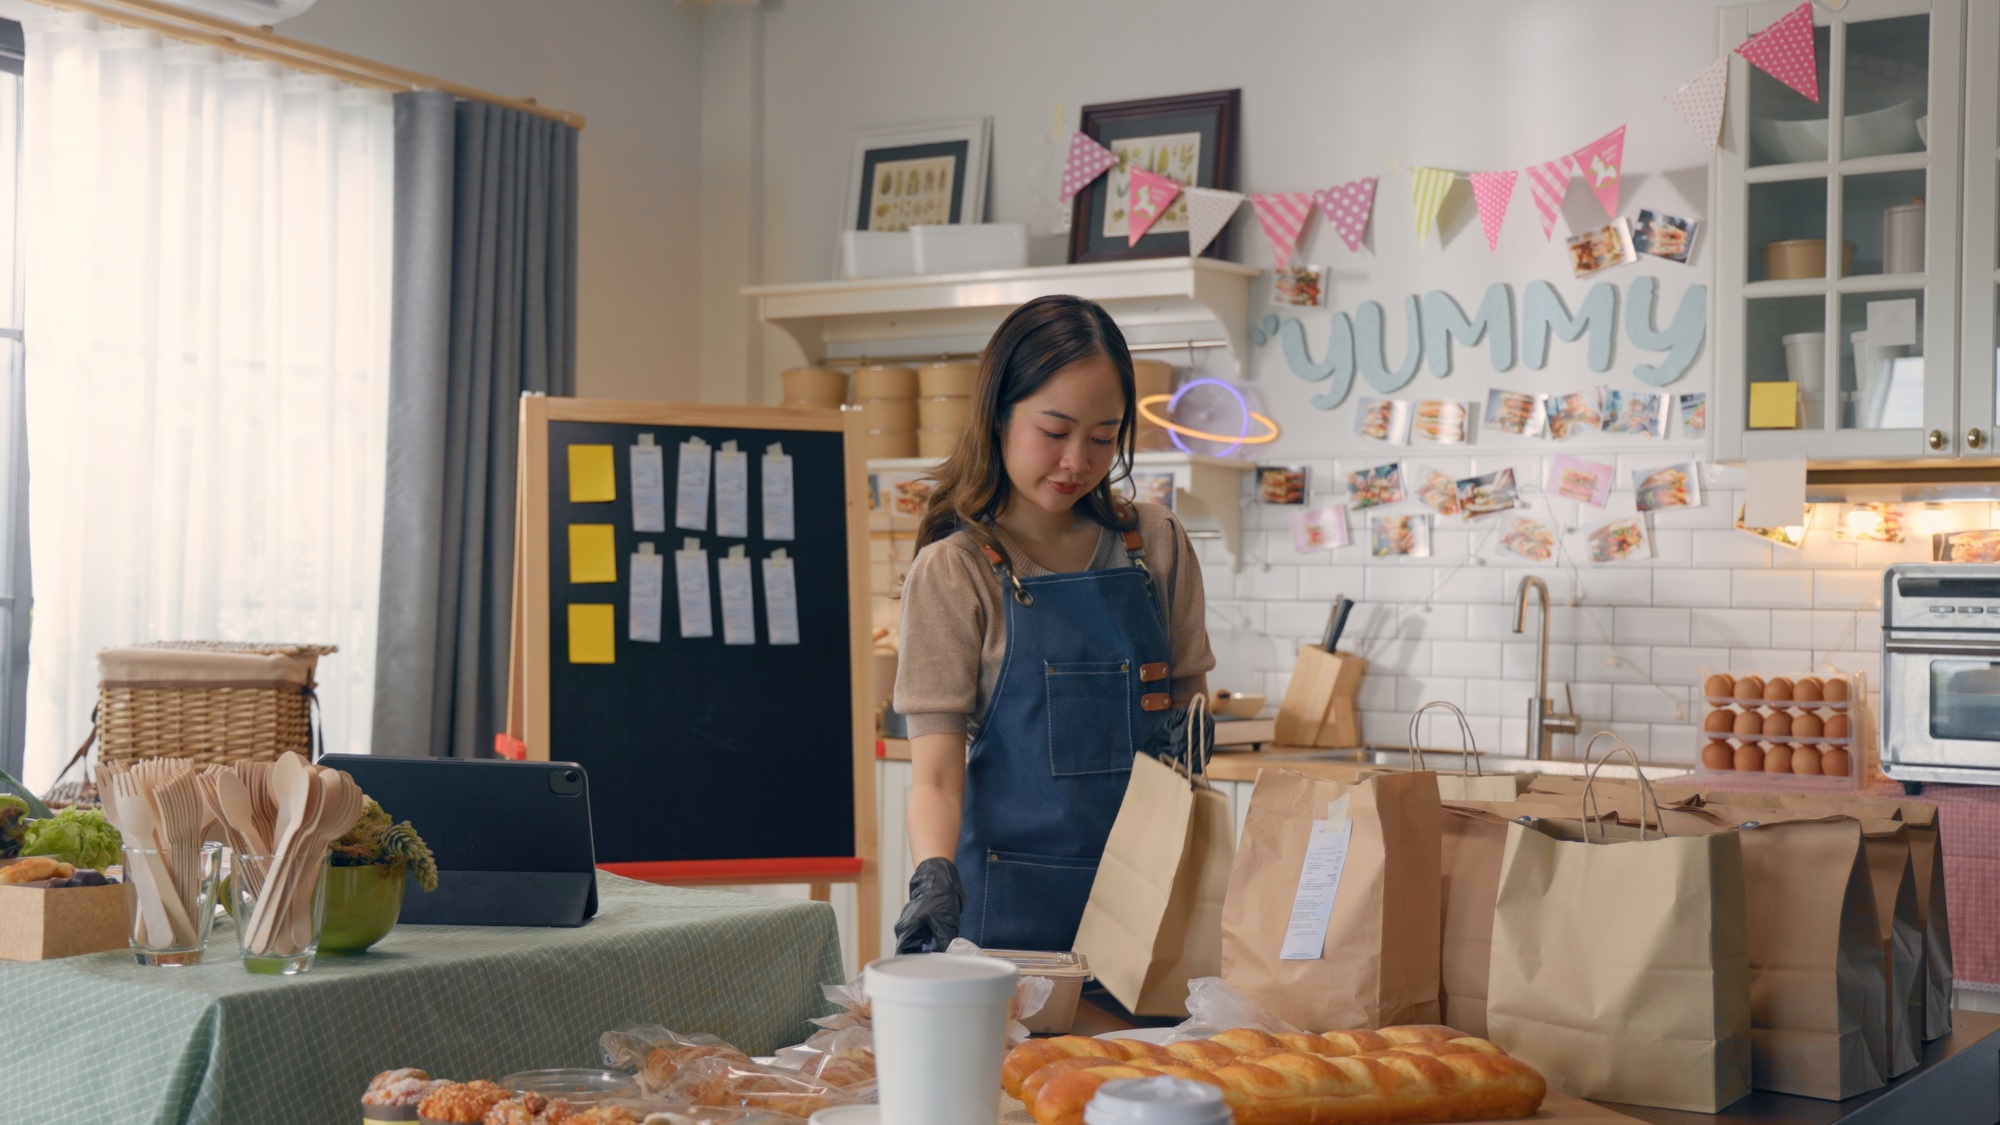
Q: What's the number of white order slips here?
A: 9